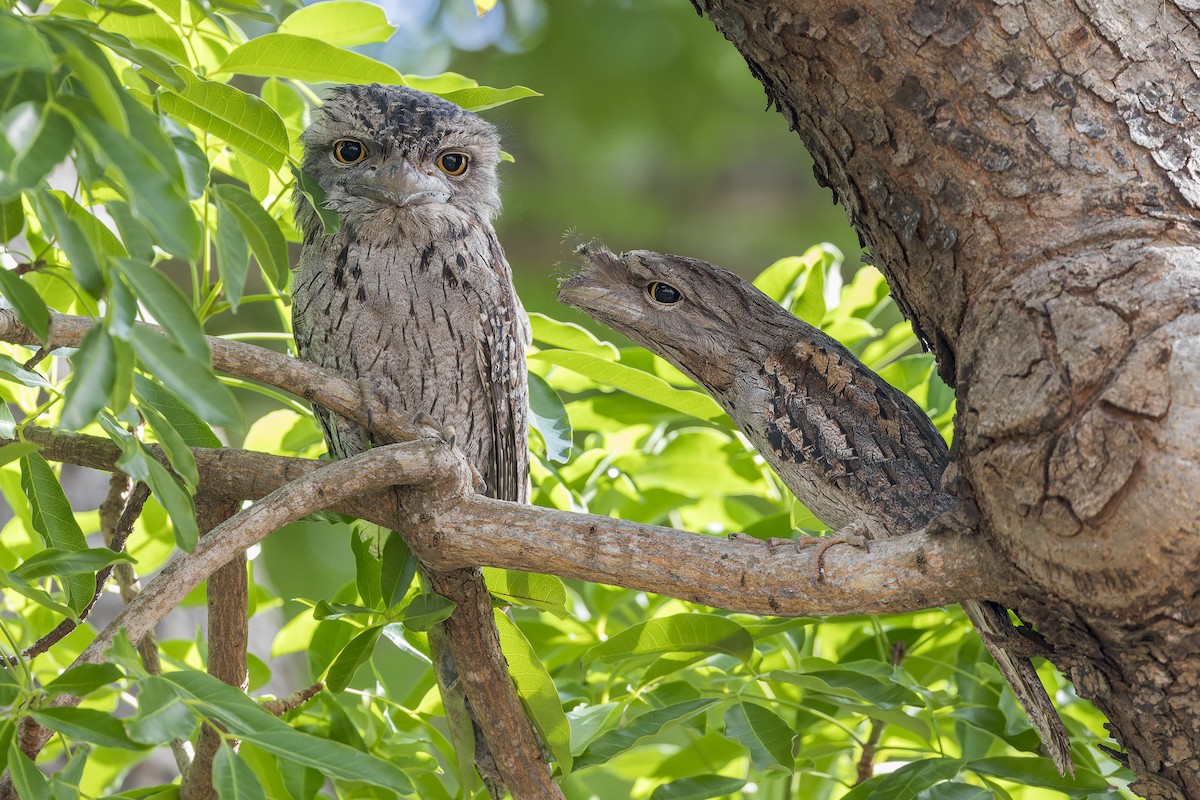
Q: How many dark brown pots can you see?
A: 0